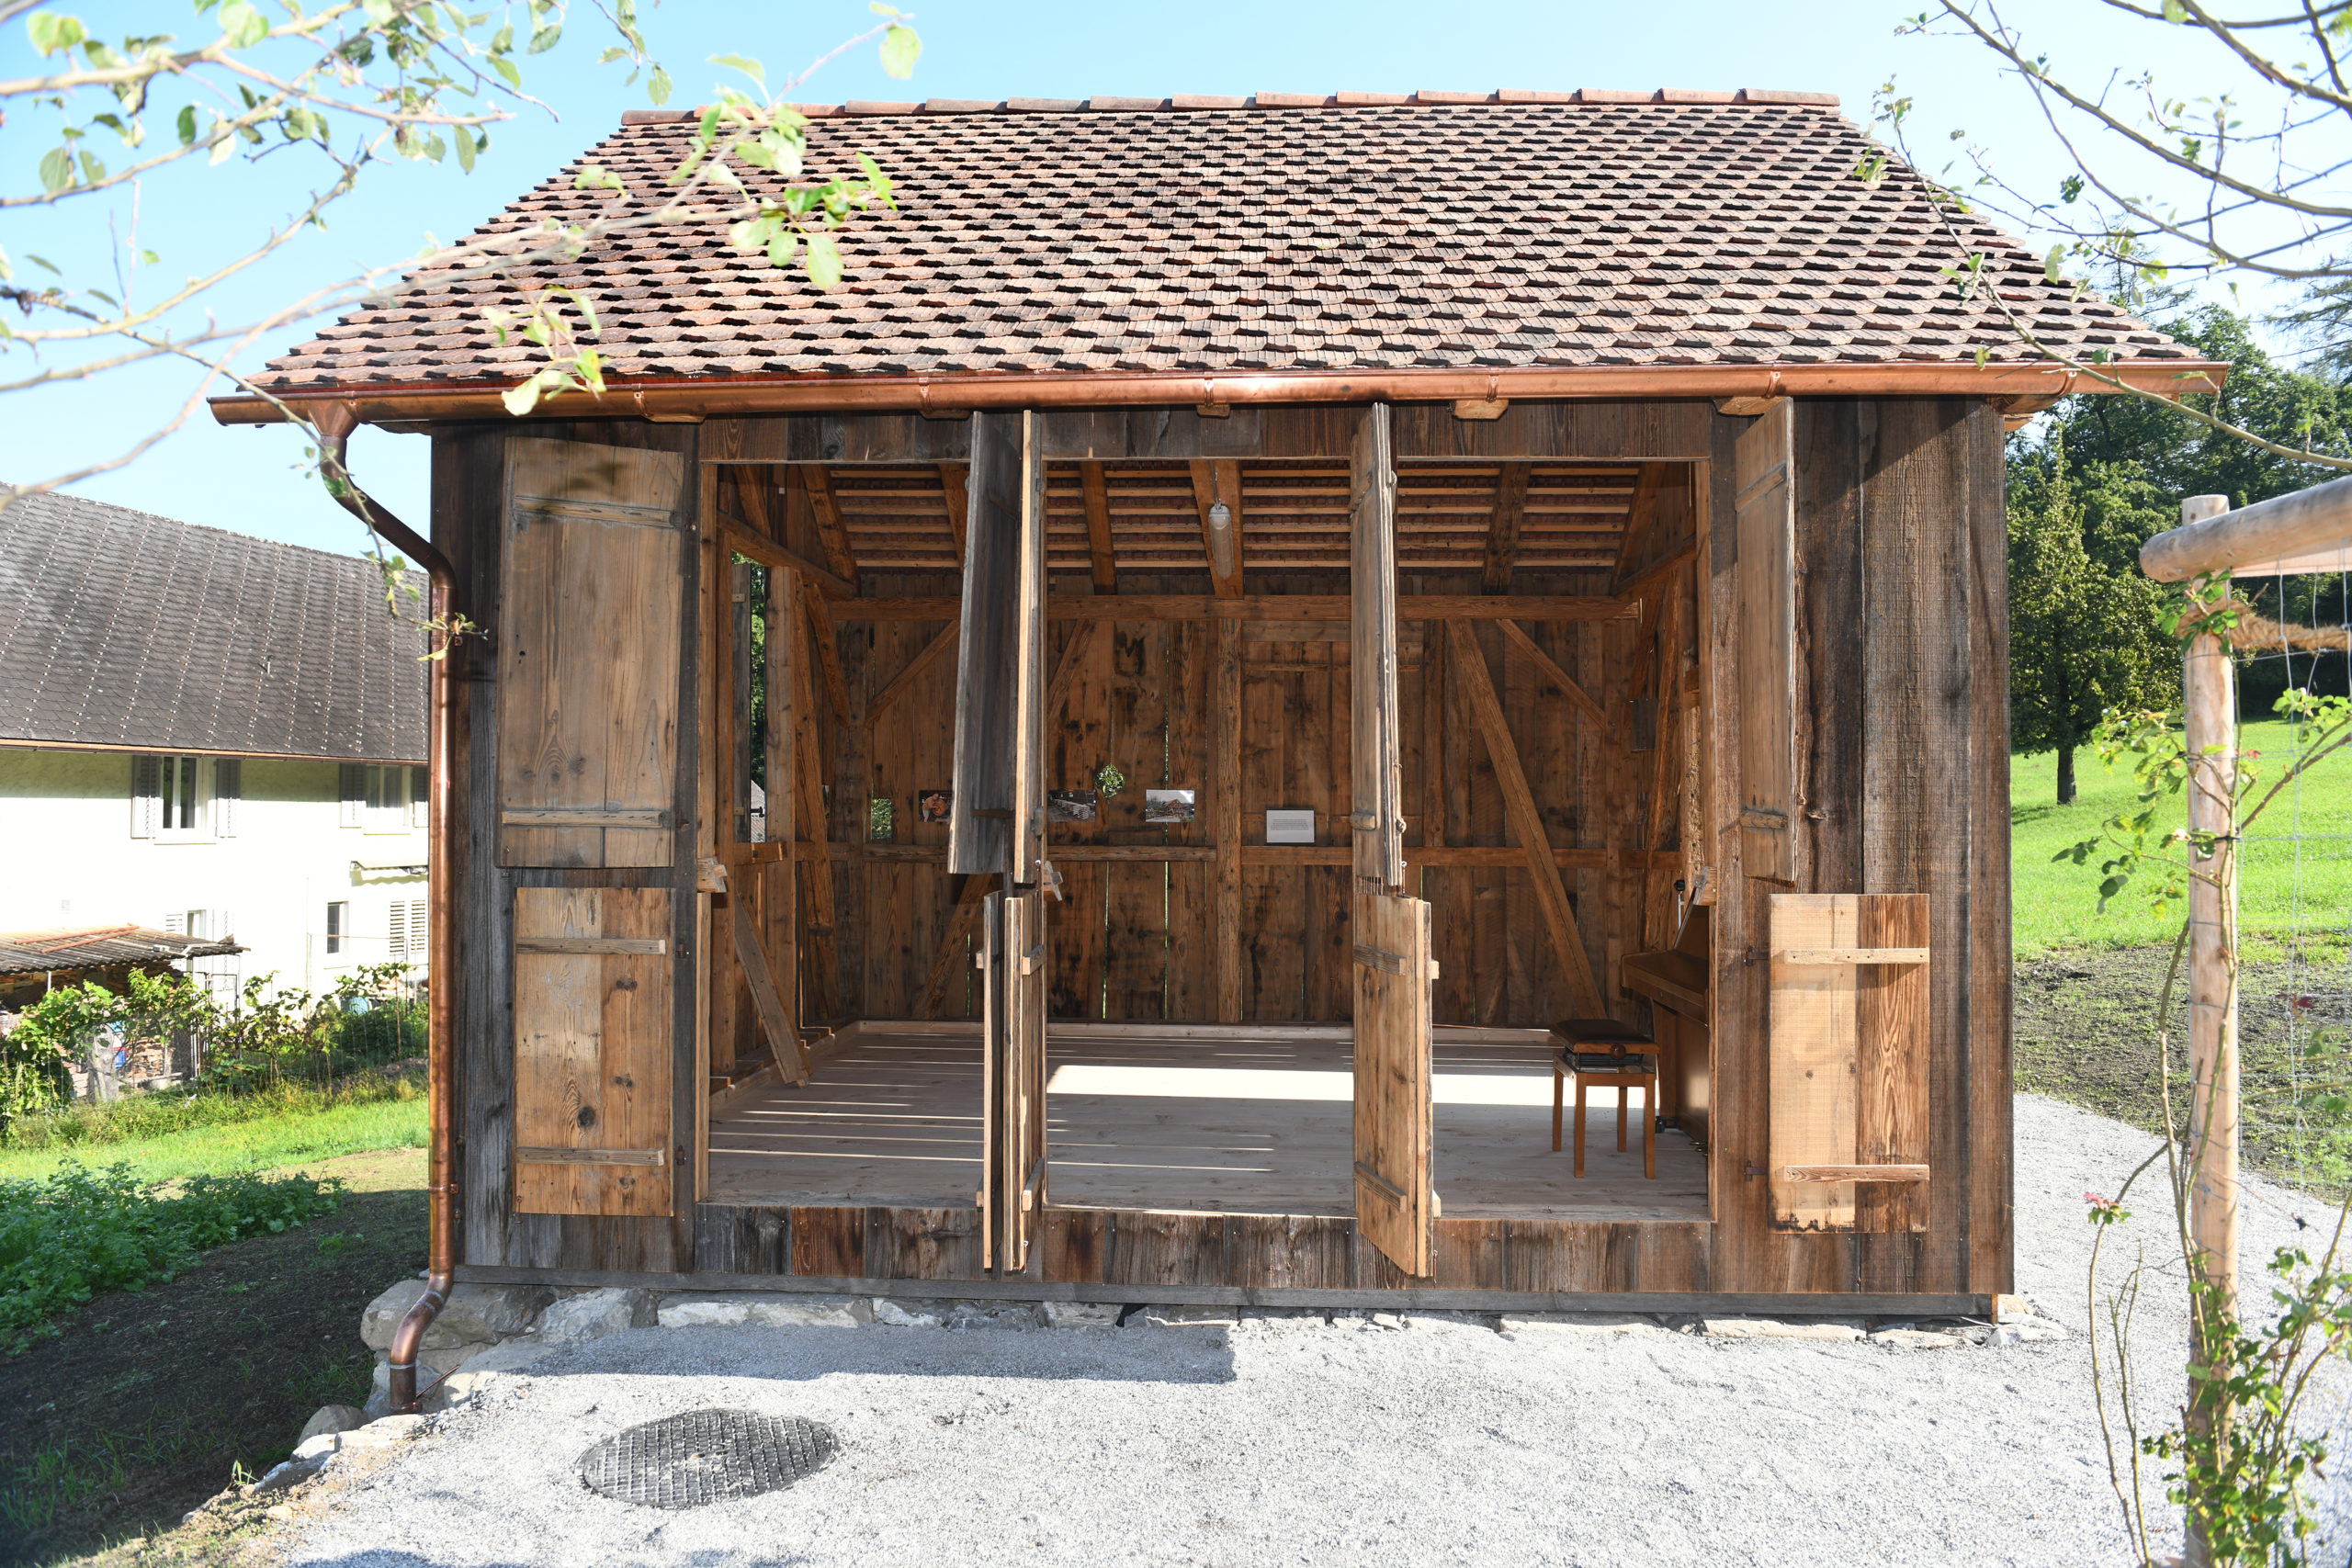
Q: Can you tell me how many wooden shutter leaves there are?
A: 12